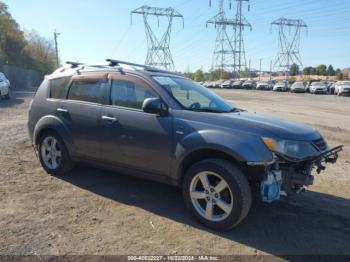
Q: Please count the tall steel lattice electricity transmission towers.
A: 3